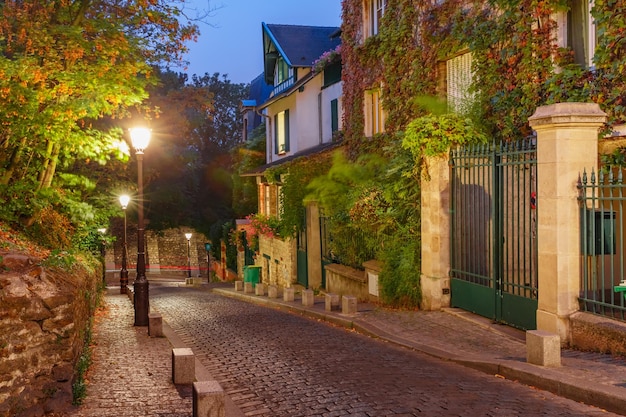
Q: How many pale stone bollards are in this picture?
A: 12